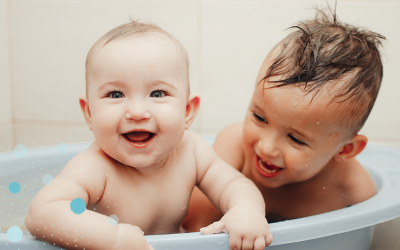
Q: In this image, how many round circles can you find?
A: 7